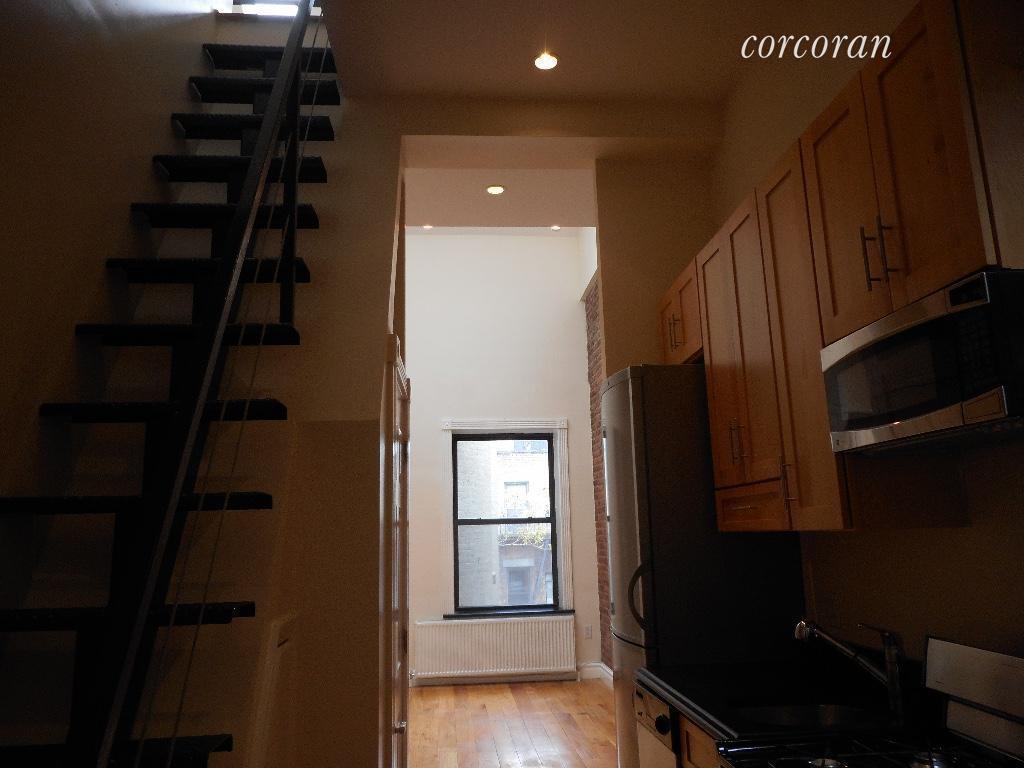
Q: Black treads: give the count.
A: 11